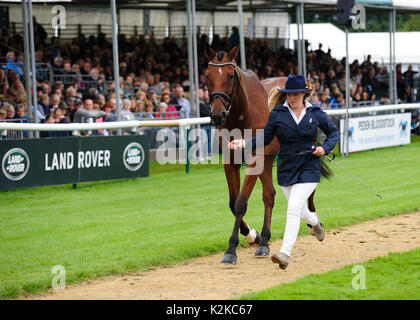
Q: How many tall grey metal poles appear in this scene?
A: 11